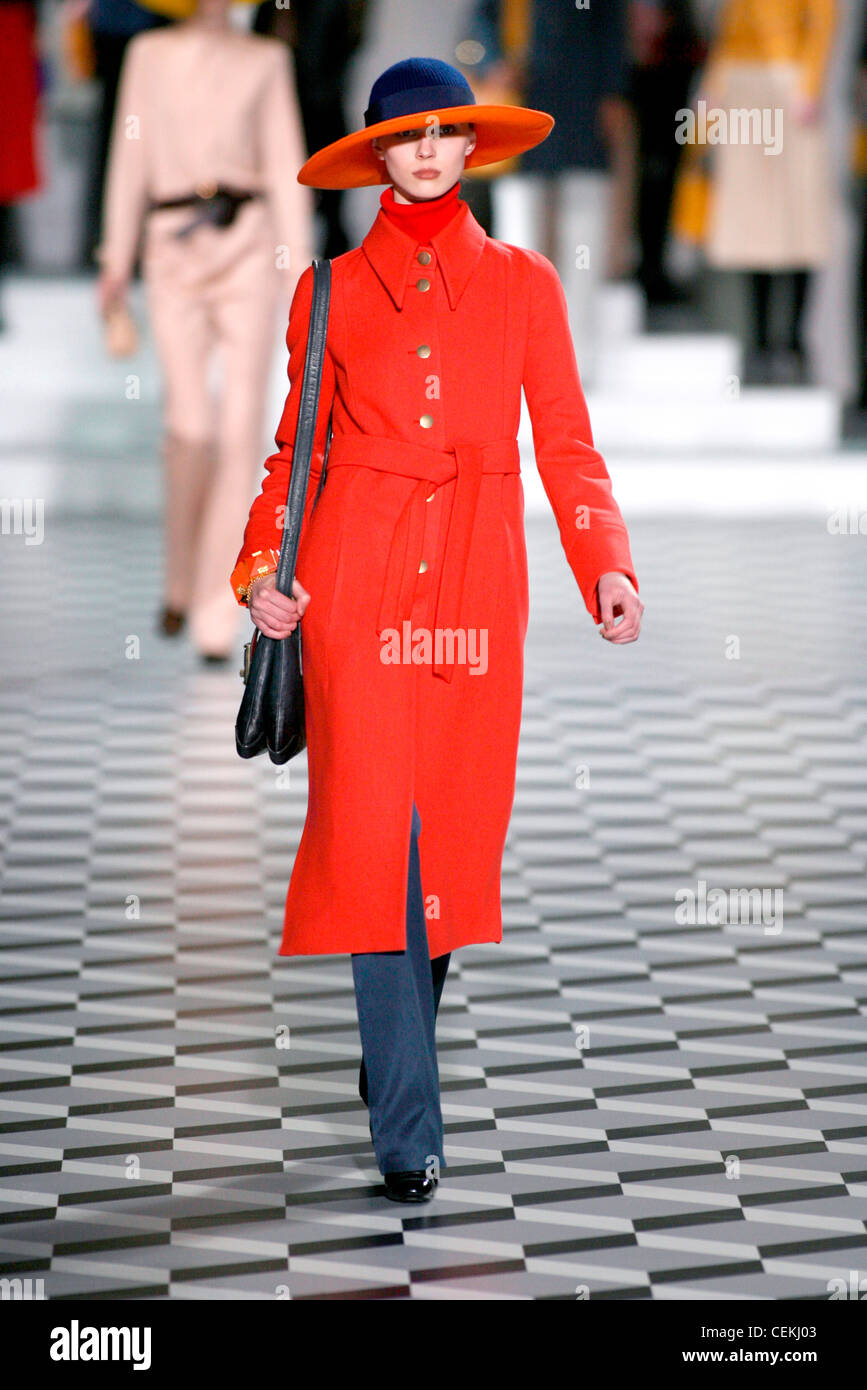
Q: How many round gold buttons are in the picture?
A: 6